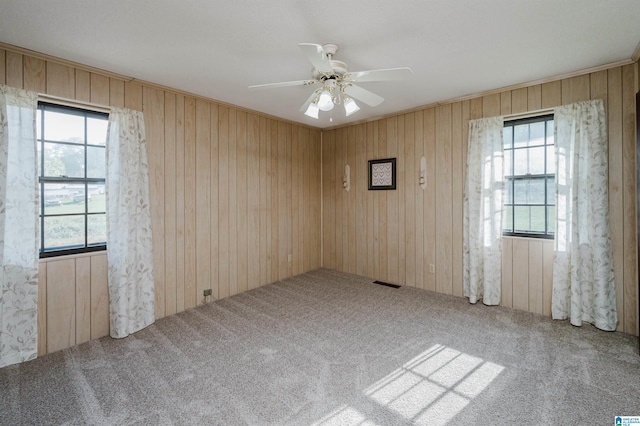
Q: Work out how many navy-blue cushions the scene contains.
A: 0